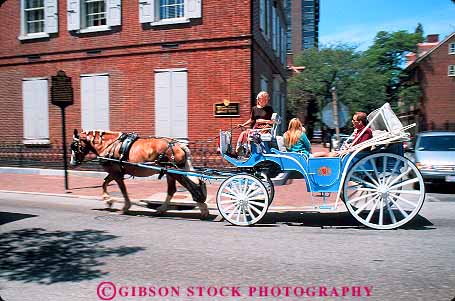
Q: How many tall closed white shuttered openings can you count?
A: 3